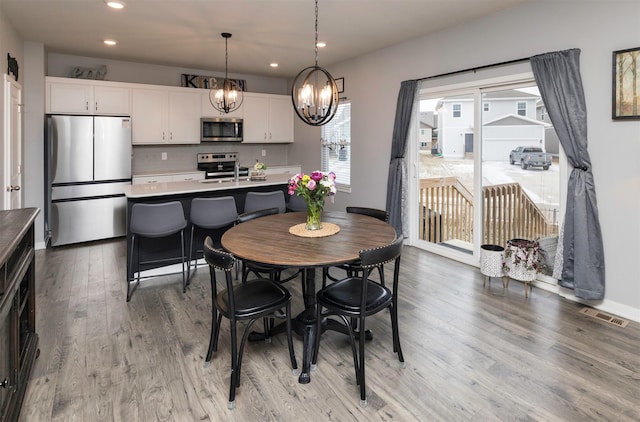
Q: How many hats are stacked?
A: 0